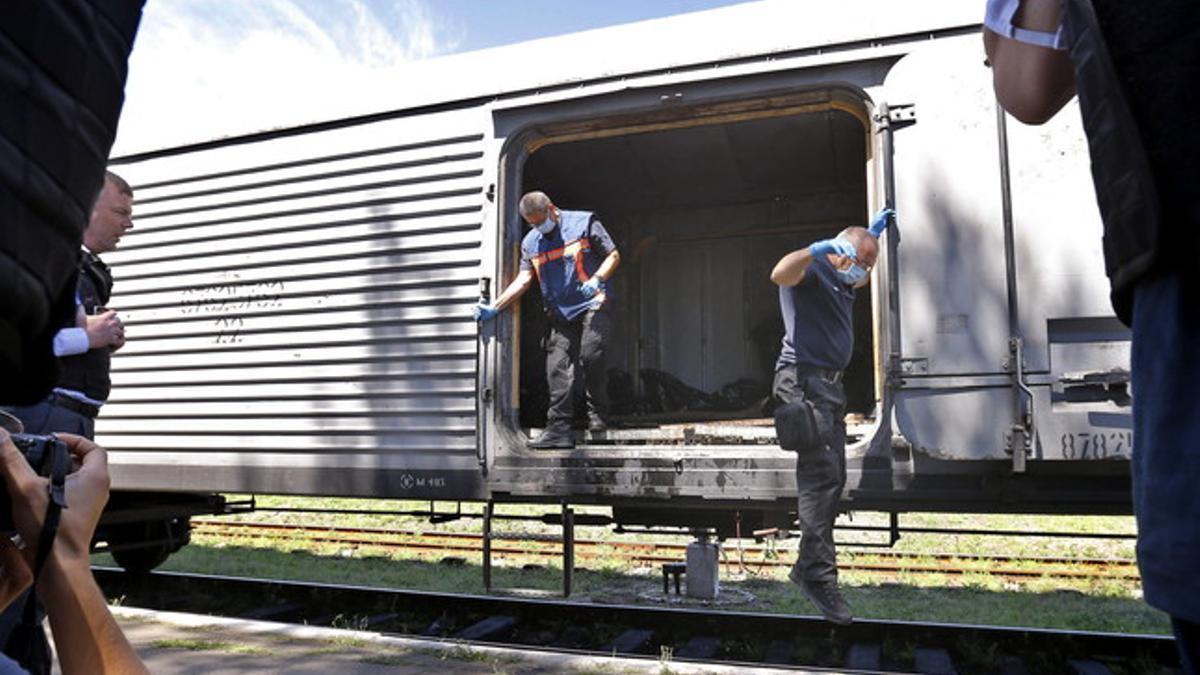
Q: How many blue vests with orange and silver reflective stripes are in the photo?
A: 1